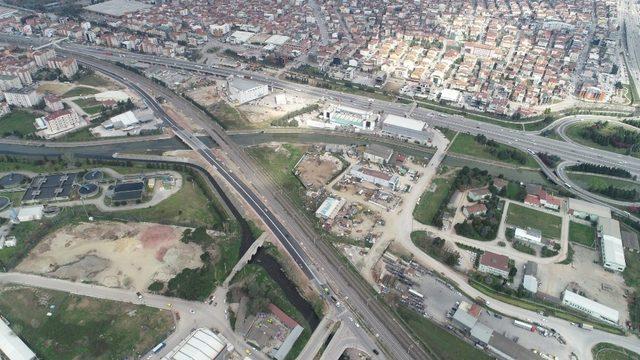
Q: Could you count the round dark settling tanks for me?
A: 4